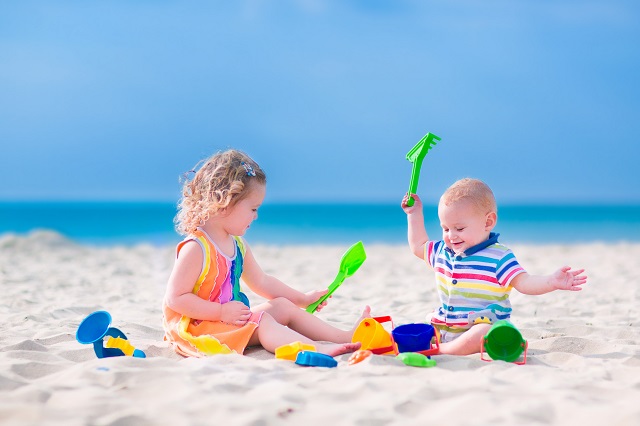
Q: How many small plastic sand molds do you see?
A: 4